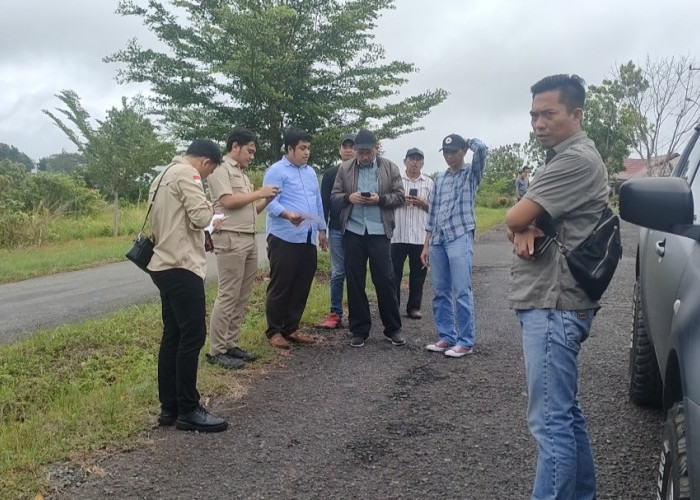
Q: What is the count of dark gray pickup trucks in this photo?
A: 1